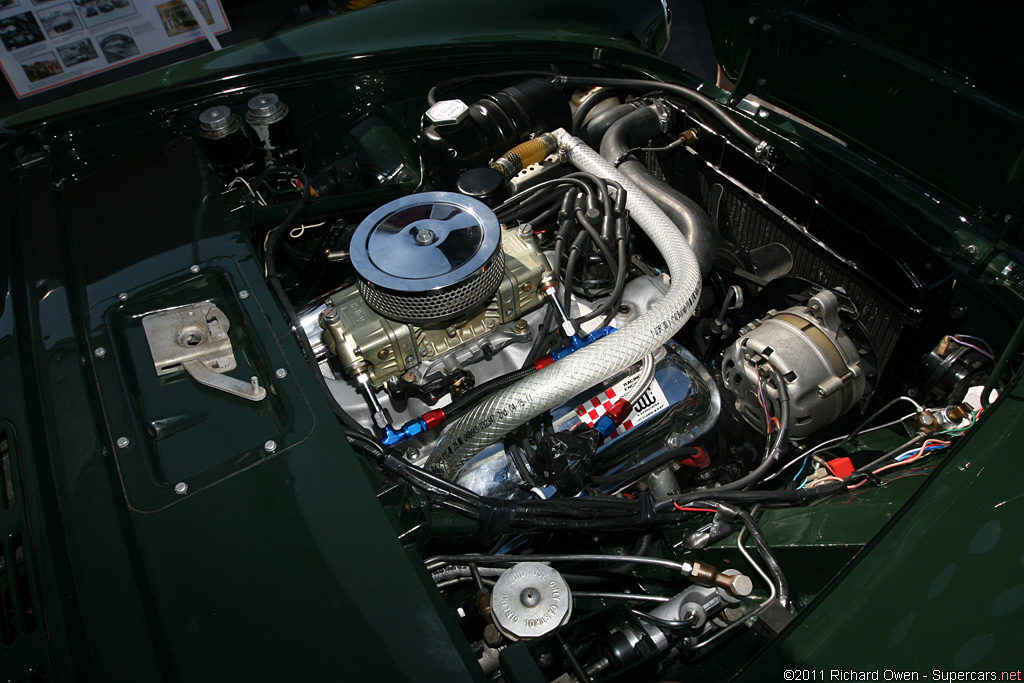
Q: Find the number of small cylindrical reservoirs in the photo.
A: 2